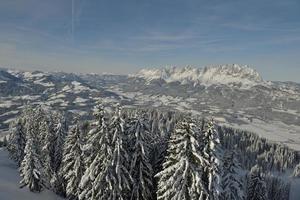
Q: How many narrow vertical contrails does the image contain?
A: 1